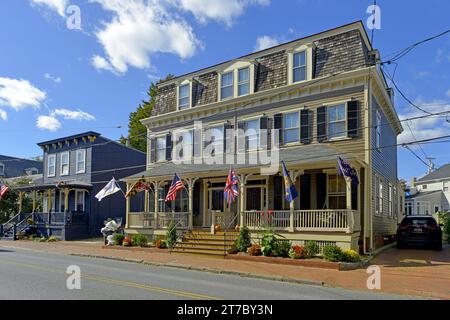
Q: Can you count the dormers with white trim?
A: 3